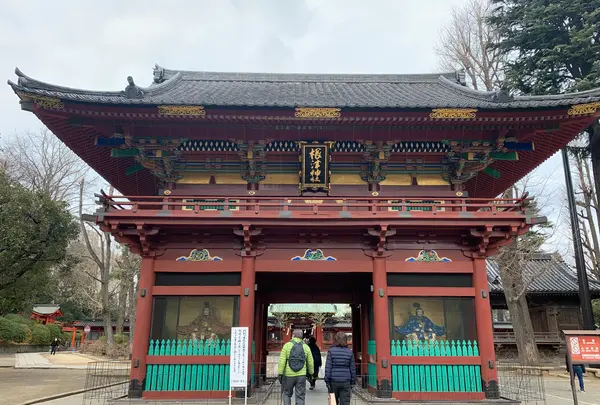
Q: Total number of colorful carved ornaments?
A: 3